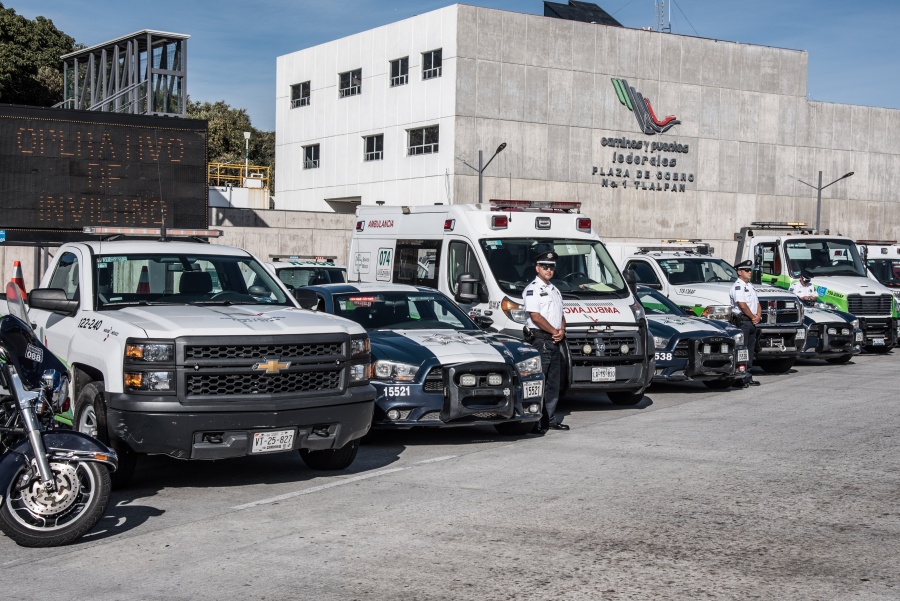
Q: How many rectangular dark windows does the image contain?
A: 7